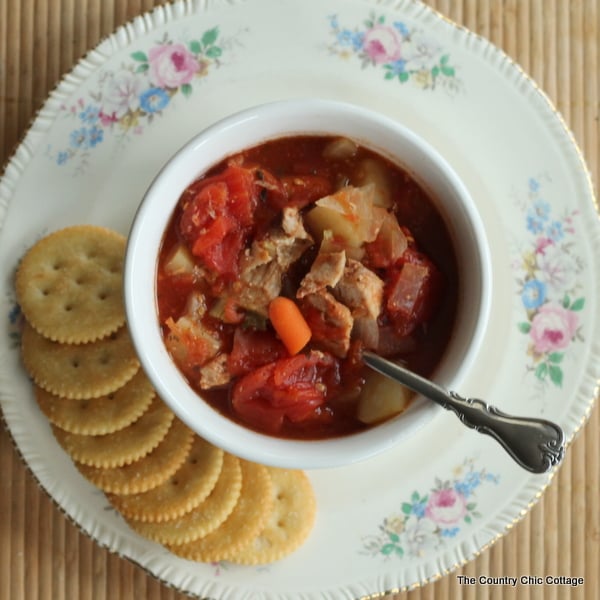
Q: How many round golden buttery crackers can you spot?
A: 9